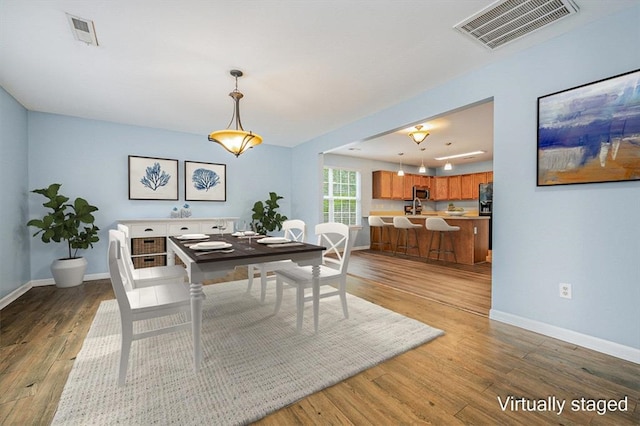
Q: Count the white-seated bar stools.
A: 3